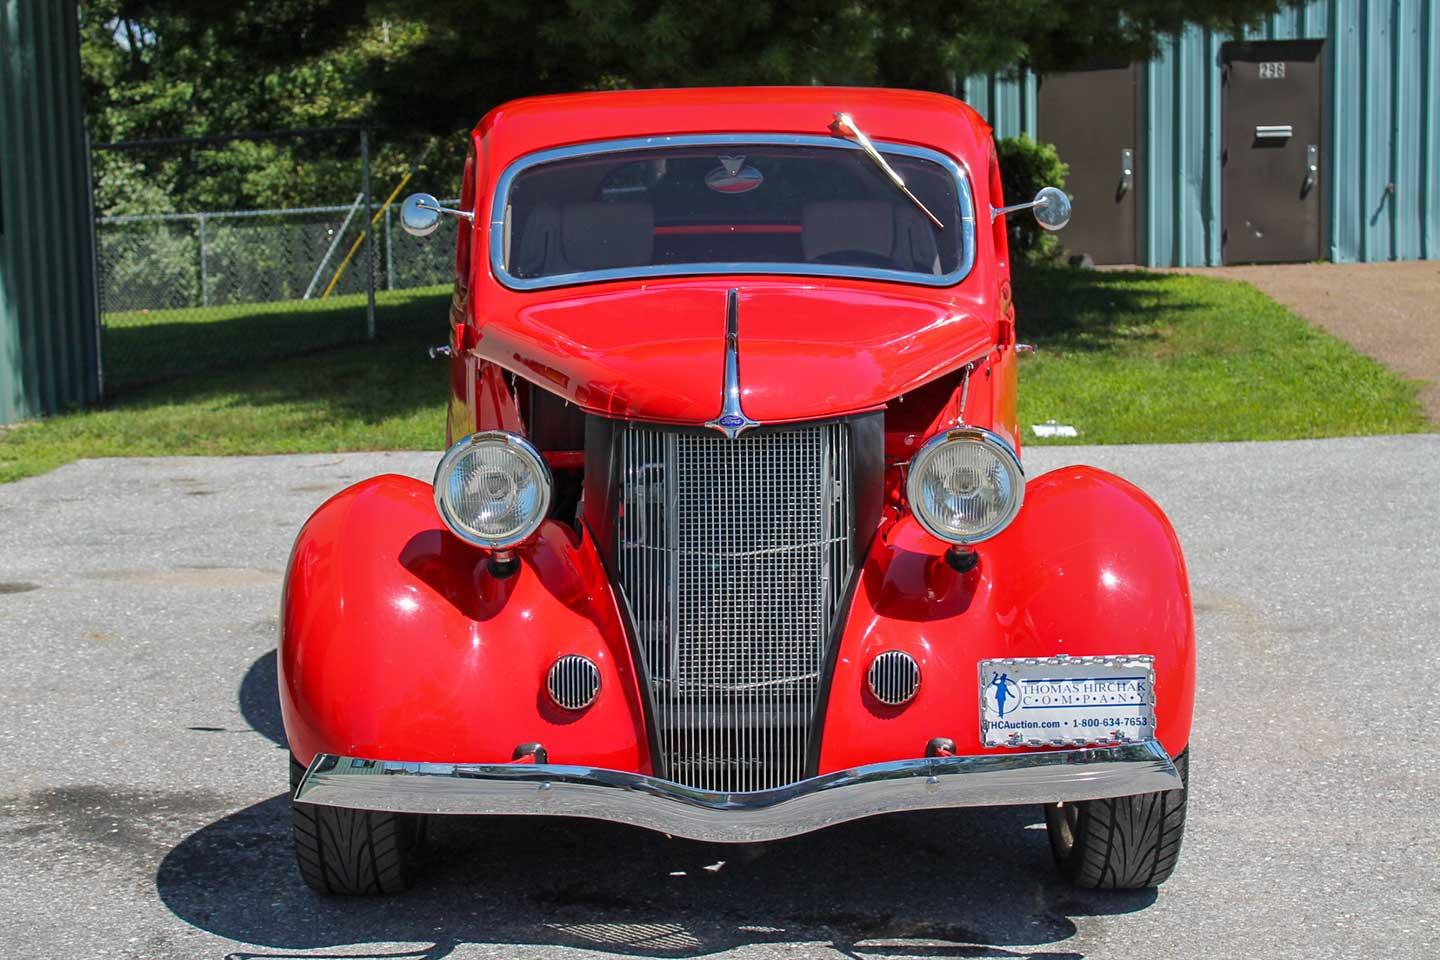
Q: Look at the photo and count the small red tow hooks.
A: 2